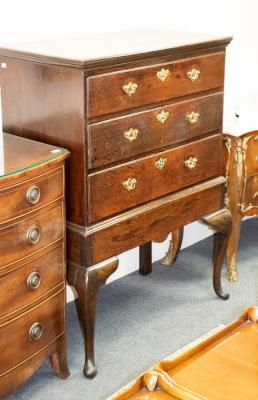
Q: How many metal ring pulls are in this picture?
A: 4